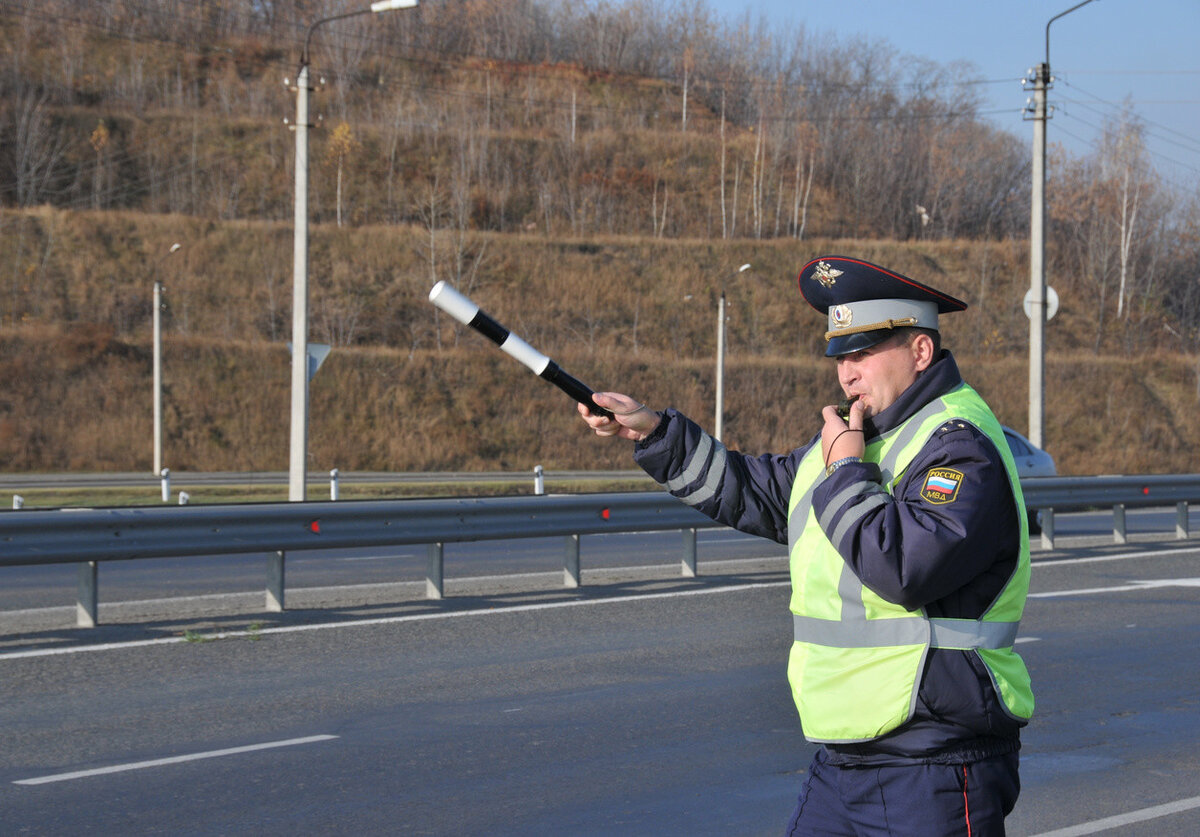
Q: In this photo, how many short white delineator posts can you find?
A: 5